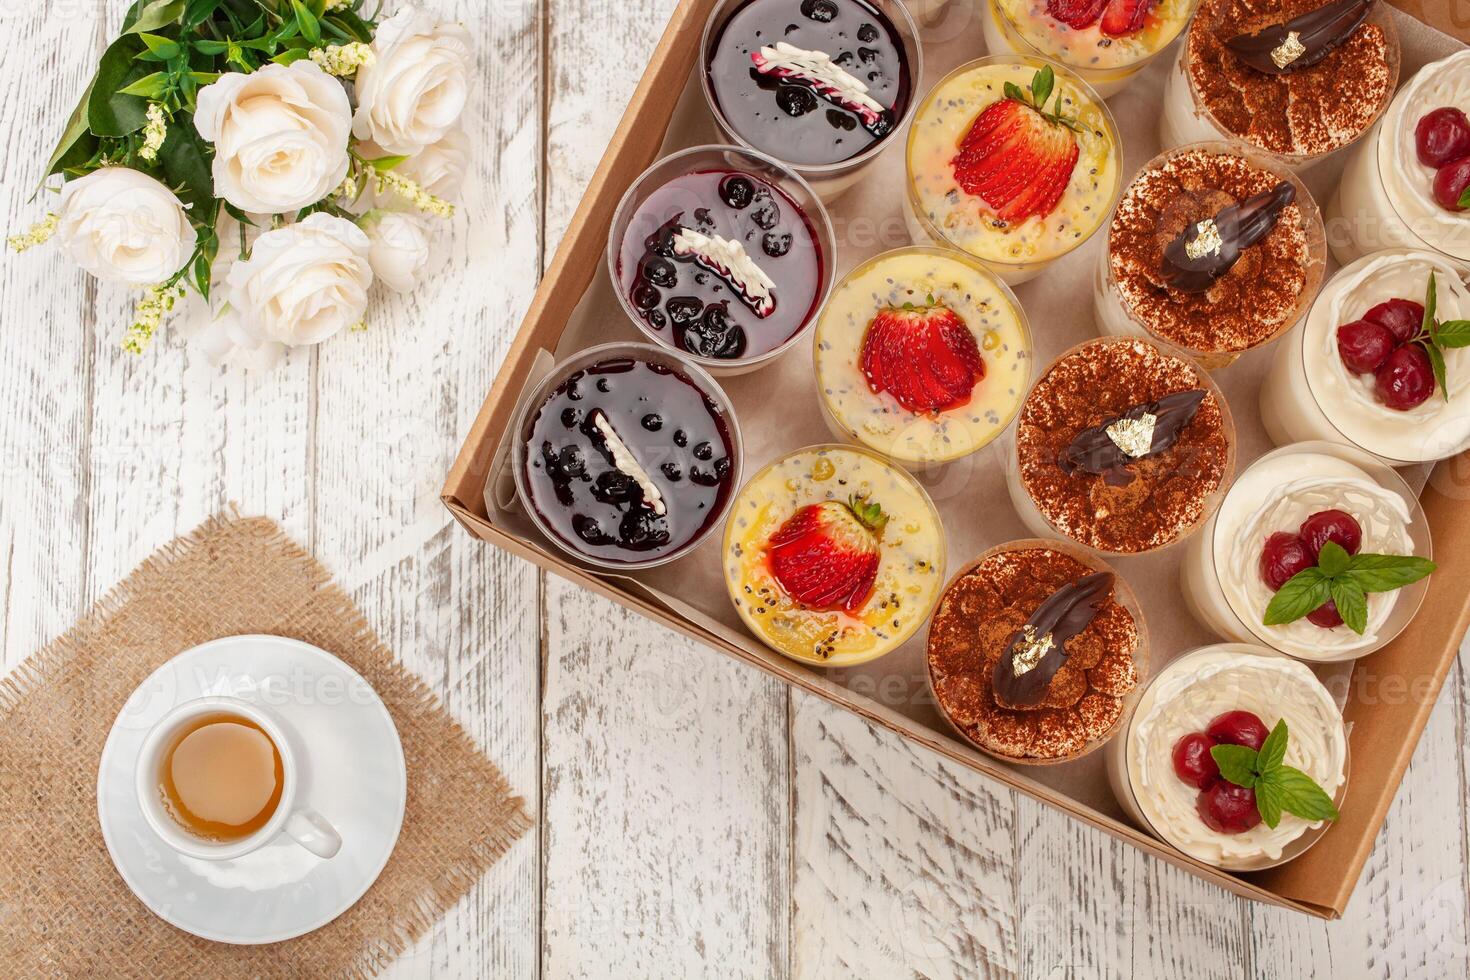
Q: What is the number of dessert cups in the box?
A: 15